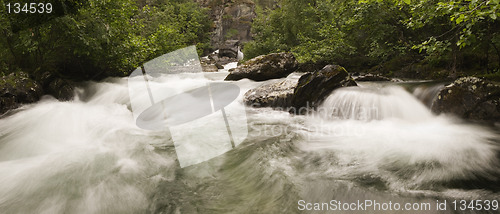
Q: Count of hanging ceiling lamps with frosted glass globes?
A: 0